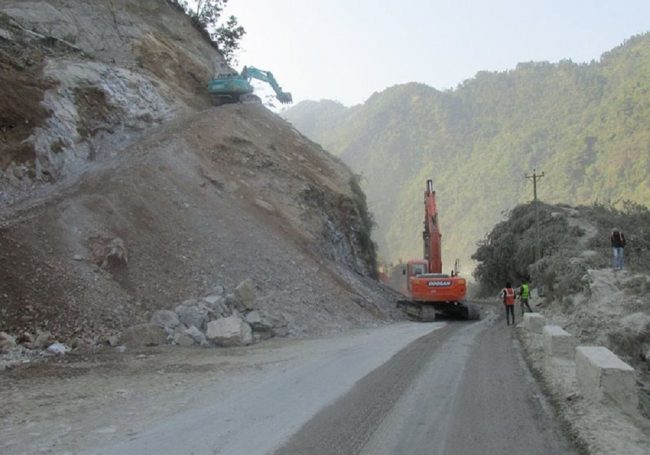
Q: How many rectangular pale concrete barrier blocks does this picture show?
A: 3